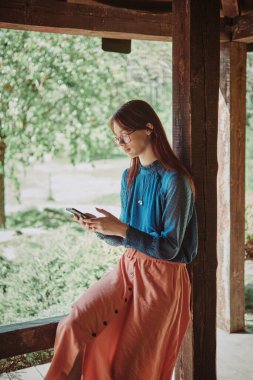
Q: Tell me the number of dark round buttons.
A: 5